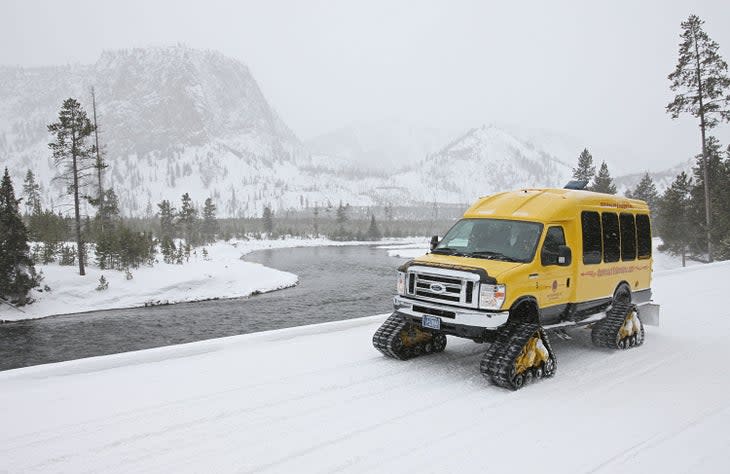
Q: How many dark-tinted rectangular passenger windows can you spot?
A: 4